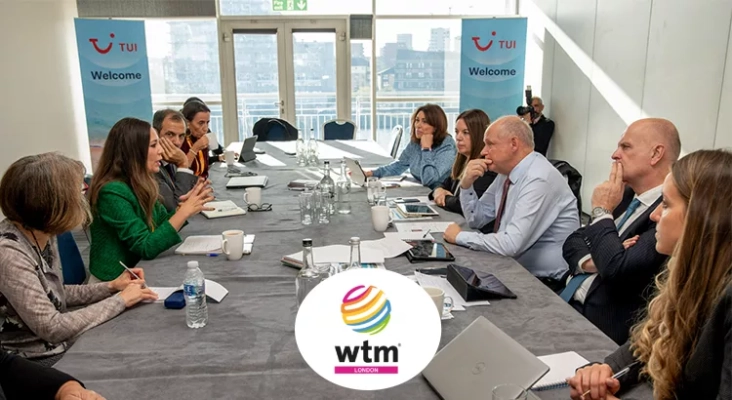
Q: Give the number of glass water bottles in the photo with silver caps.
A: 3